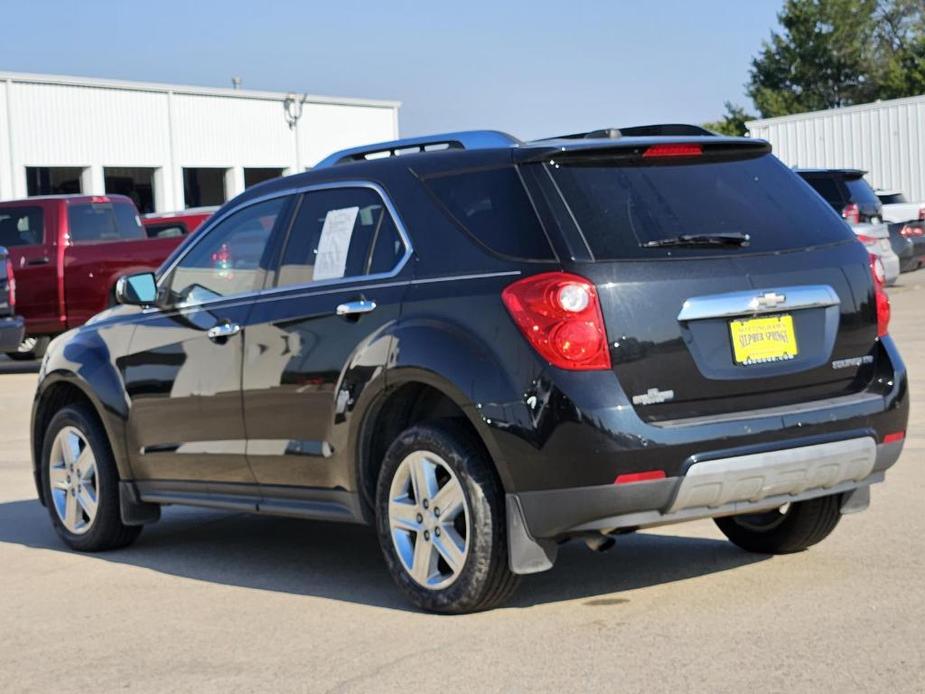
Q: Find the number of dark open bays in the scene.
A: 4